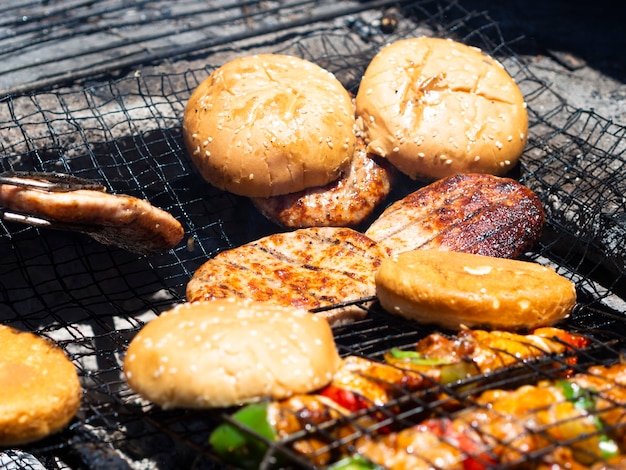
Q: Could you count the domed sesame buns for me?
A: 3